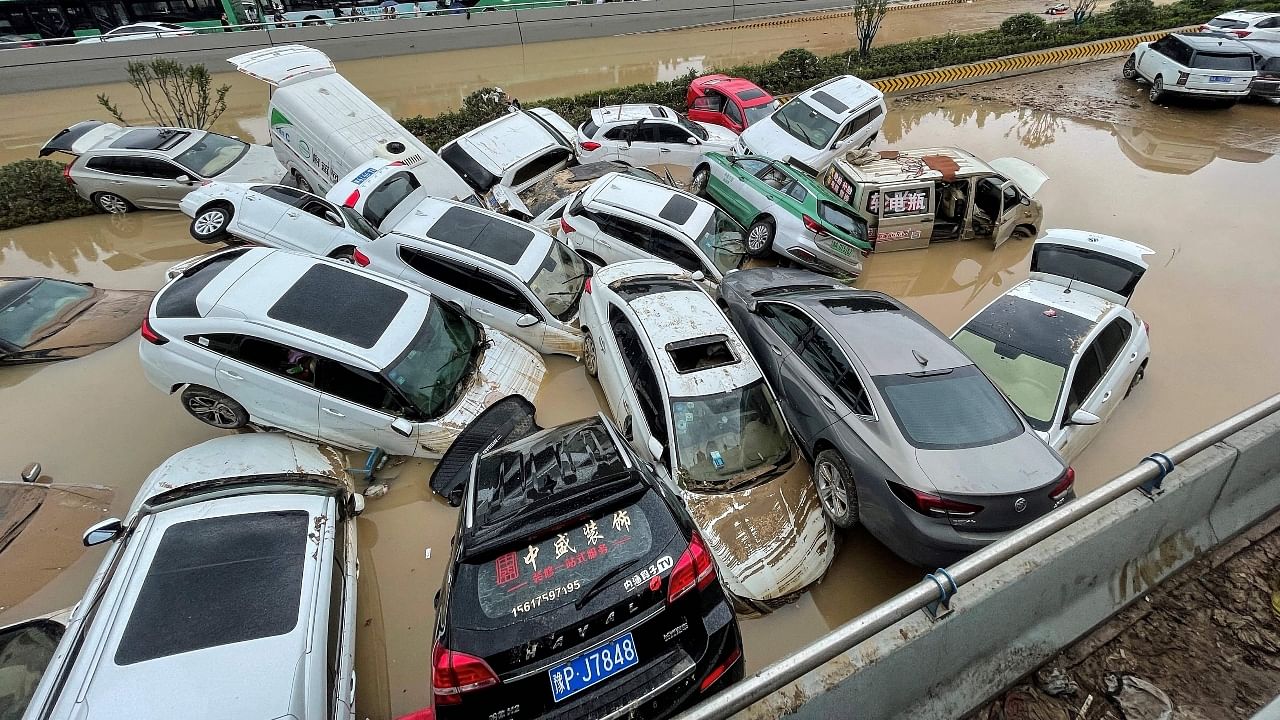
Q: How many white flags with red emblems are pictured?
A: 0